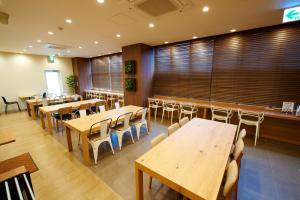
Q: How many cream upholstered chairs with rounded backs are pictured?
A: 6